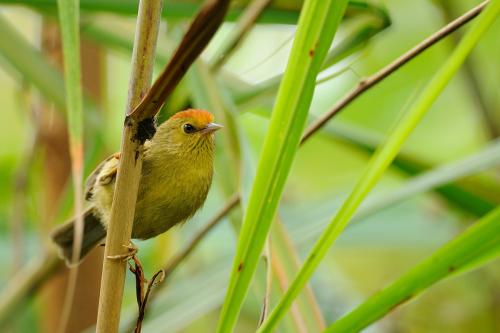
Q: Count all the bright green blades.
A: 3